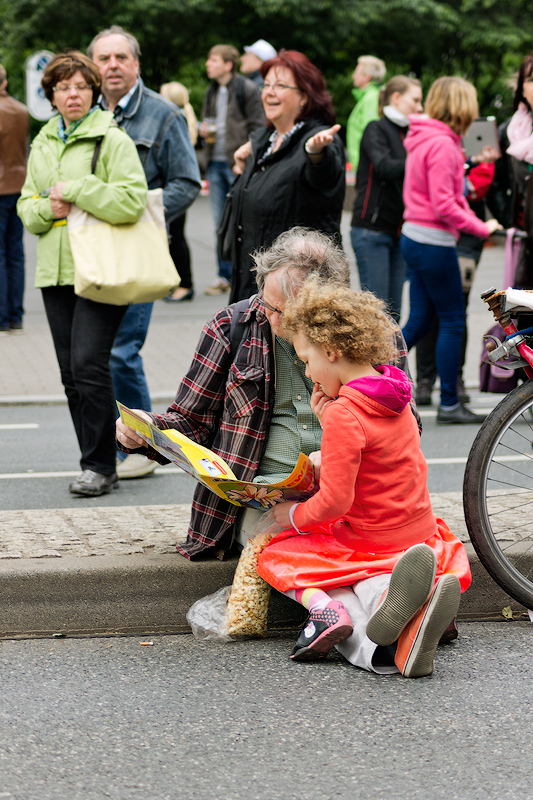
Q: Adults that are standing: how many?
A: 12